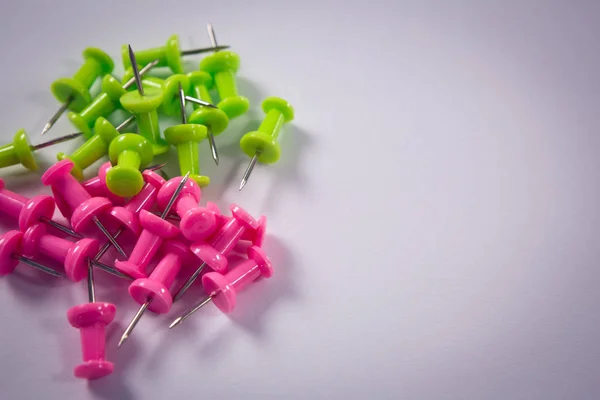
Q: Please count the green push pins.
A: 12